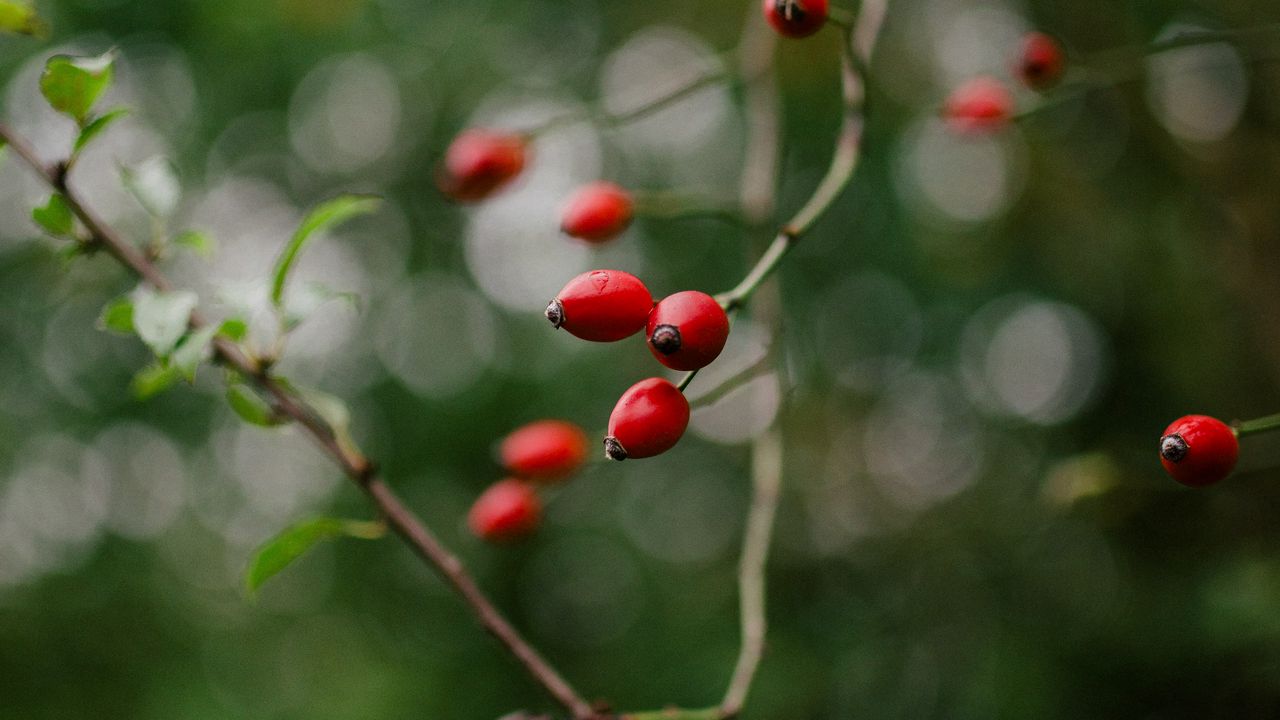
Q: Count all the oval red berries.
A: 11